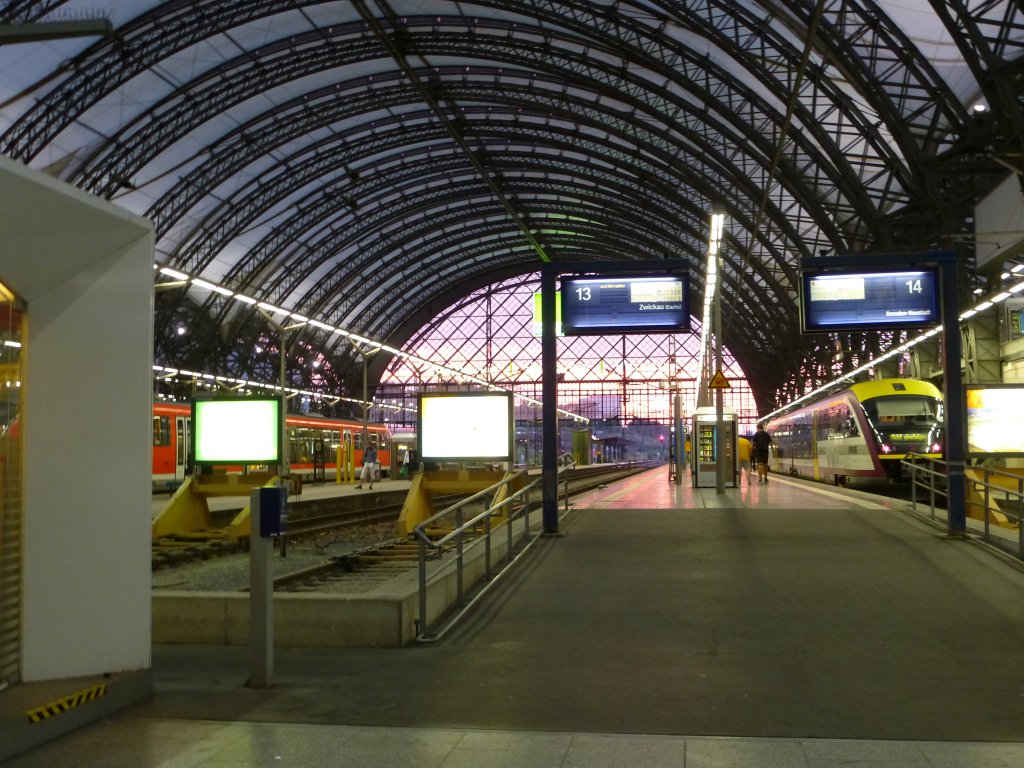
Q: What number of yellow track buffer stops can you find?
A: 3